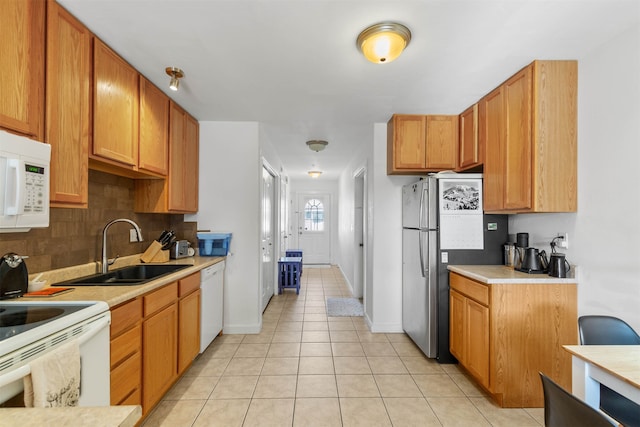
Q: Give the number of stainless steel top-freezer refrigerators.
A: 1